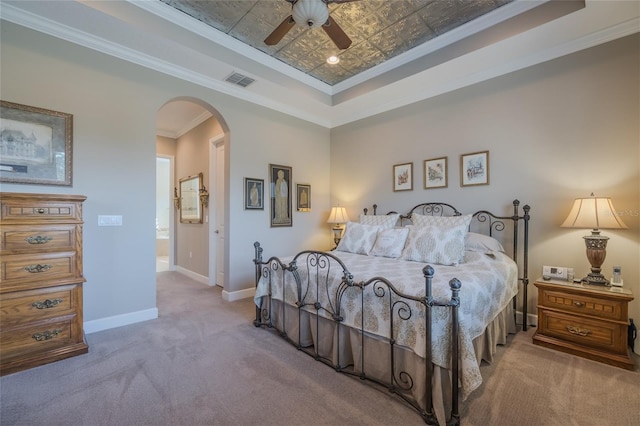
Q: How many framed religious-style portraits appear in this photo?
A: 3